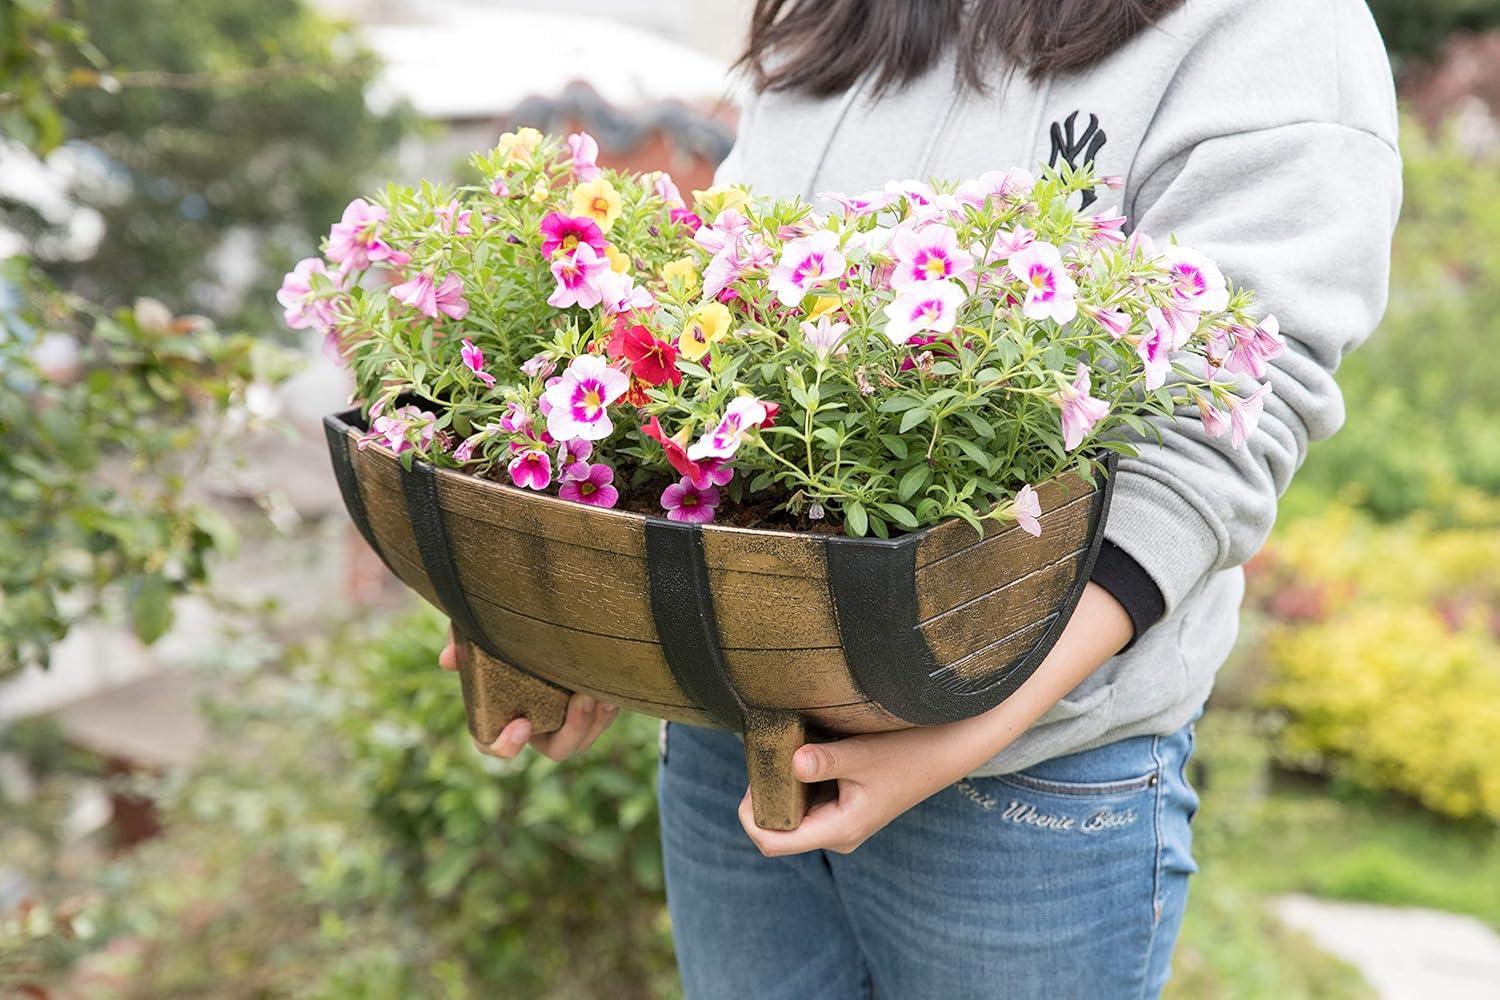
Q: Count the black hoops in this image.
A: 4